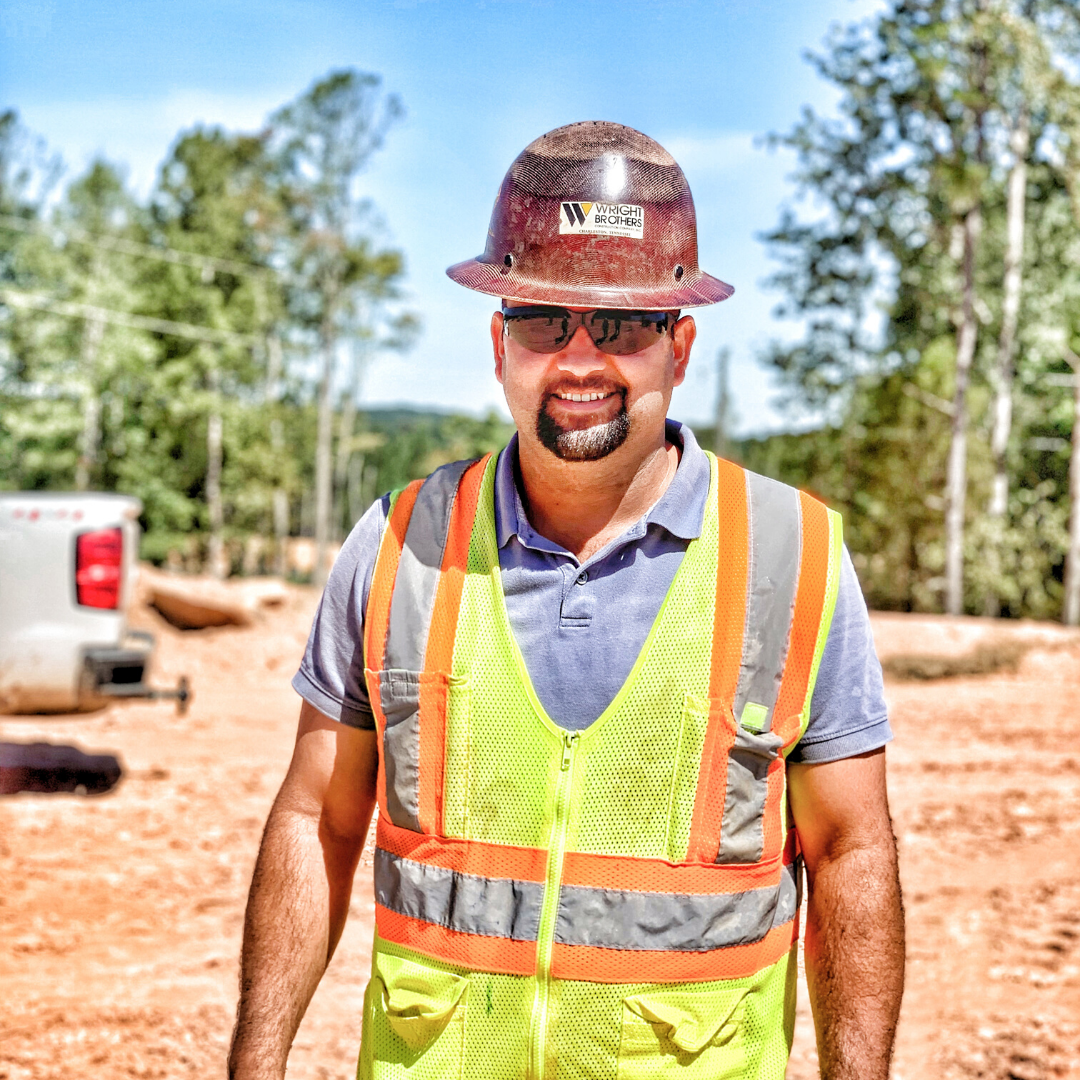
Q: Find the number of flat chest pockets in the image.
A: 2